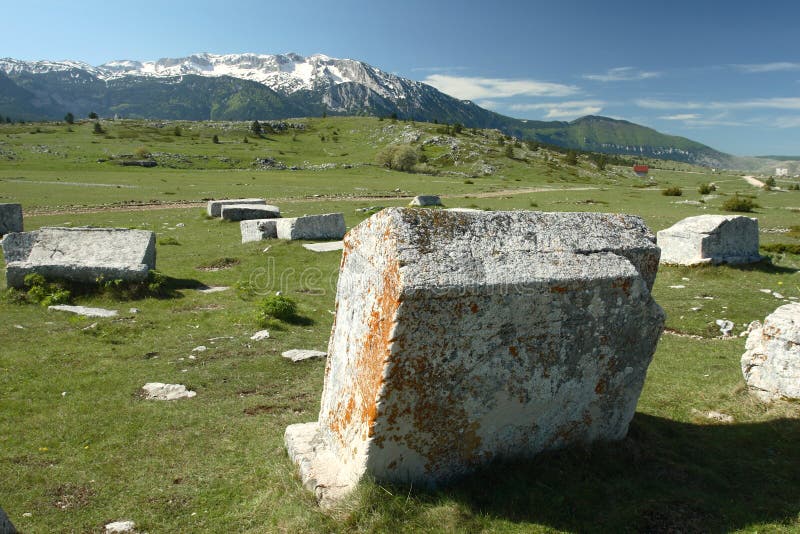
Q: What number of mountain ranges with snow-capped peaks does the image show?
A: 1